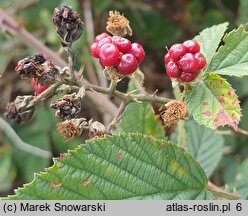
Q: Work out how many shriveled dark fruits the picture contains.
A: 4